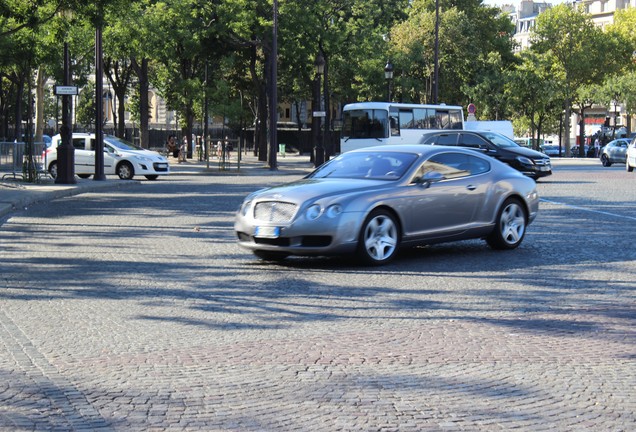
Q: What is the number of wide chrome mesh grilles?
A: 1